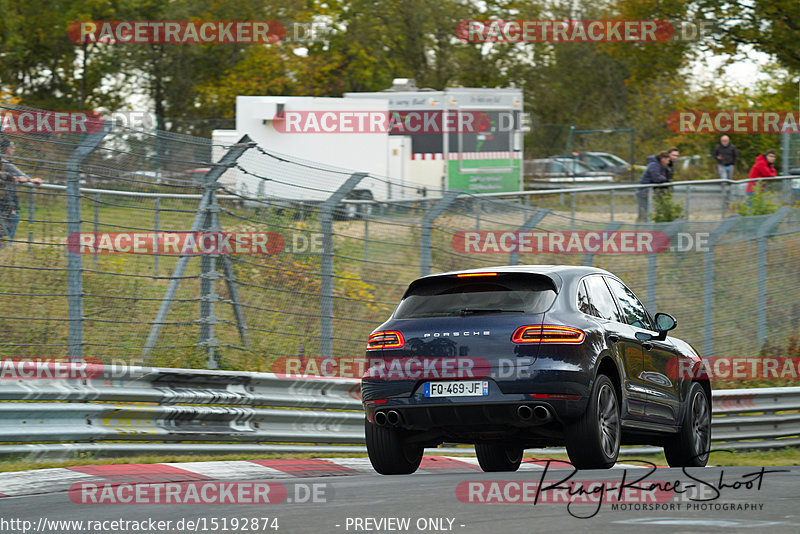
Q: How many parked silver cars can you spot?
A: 2